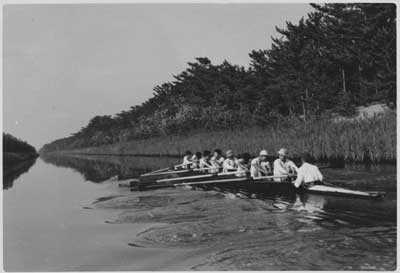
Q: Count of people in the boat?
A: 9